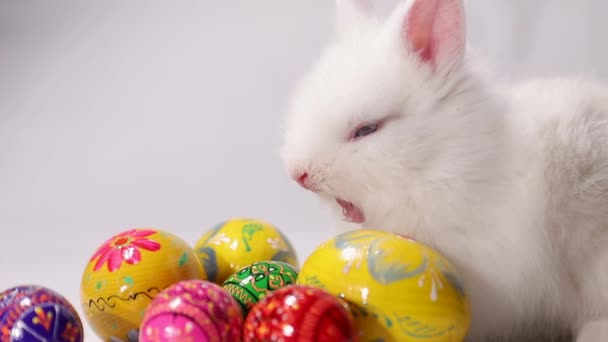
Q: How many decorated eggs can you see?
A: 7